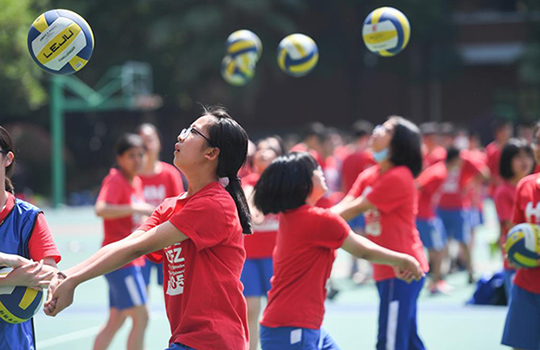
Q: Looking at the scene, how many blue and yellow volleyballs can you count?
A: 7